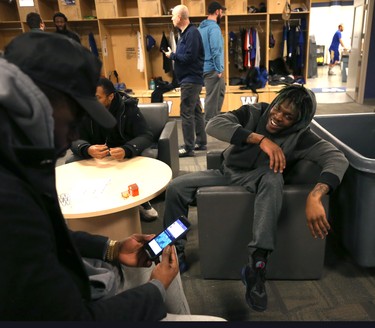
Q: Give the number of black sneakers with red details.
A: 1